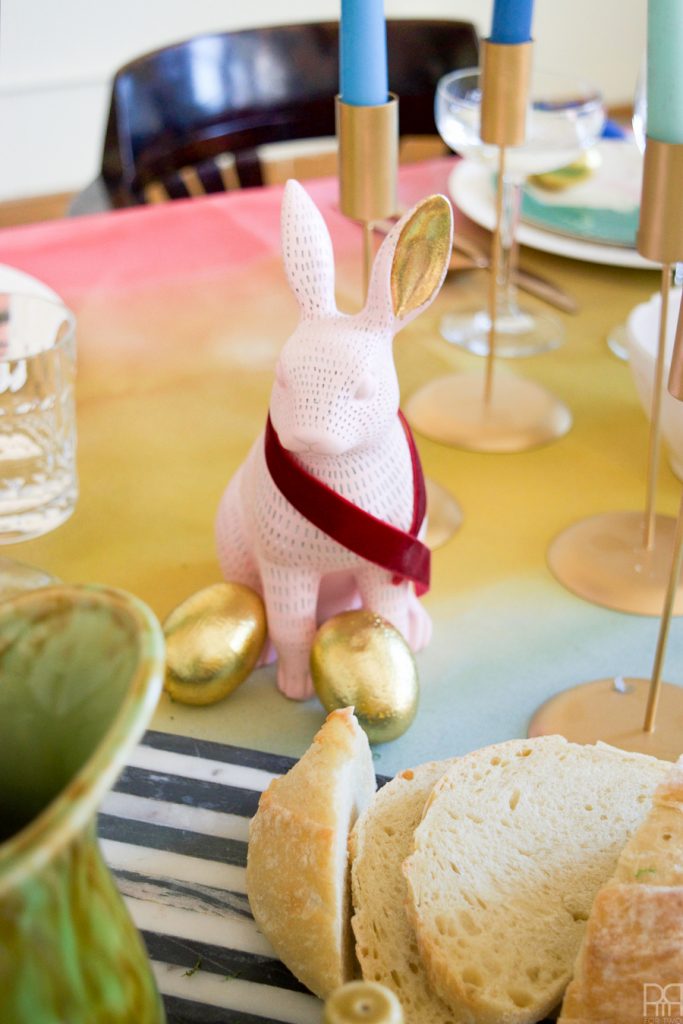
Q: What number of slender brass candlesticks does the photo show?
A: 4